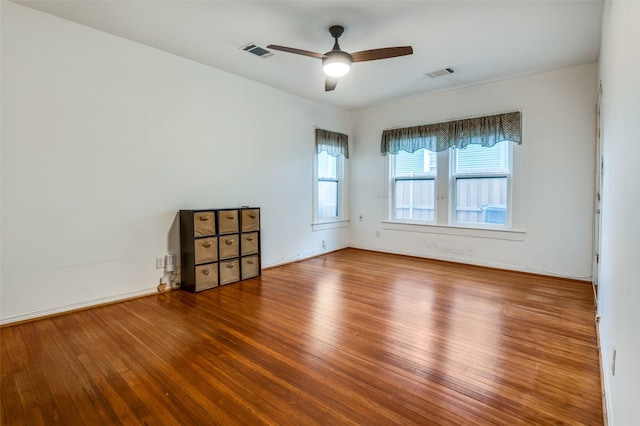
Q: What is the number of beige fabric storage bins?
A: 9